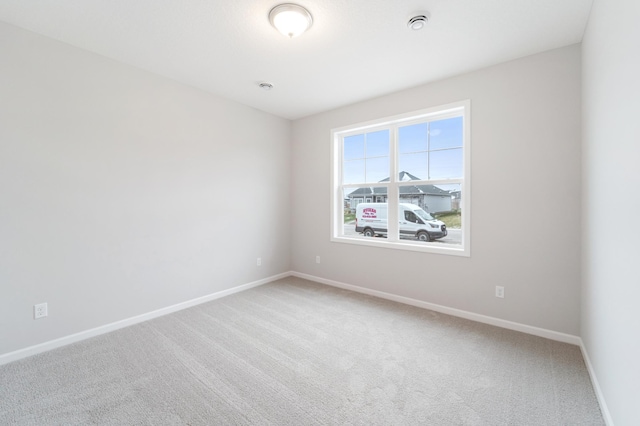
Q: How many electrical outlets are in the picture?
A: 4